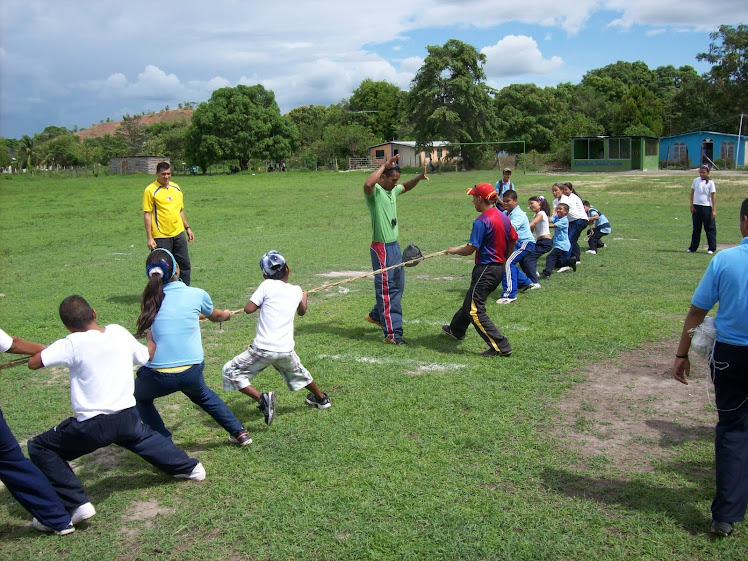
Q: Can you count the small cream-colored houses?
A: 1